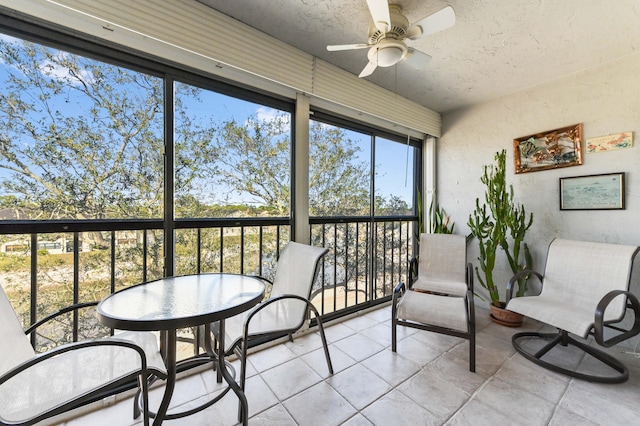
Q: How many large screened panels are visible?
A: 4